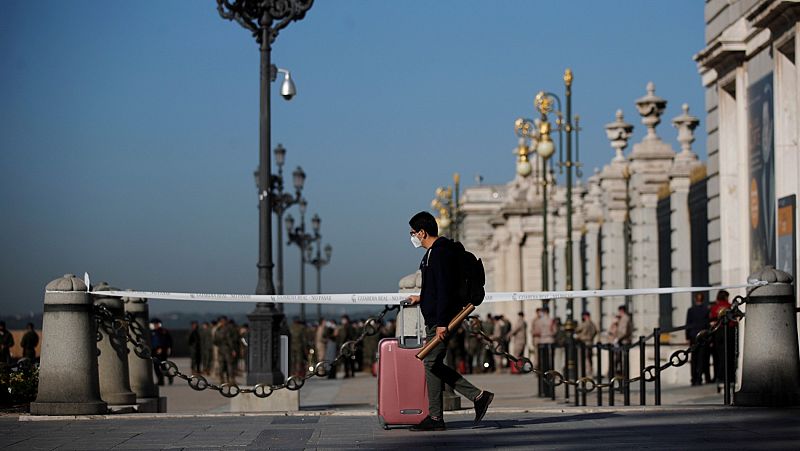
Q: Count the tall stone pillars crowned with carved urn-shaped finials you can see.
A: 3